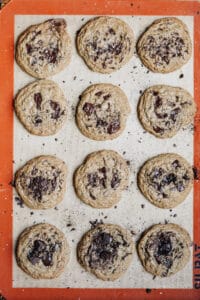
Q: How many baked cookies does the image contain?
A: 12